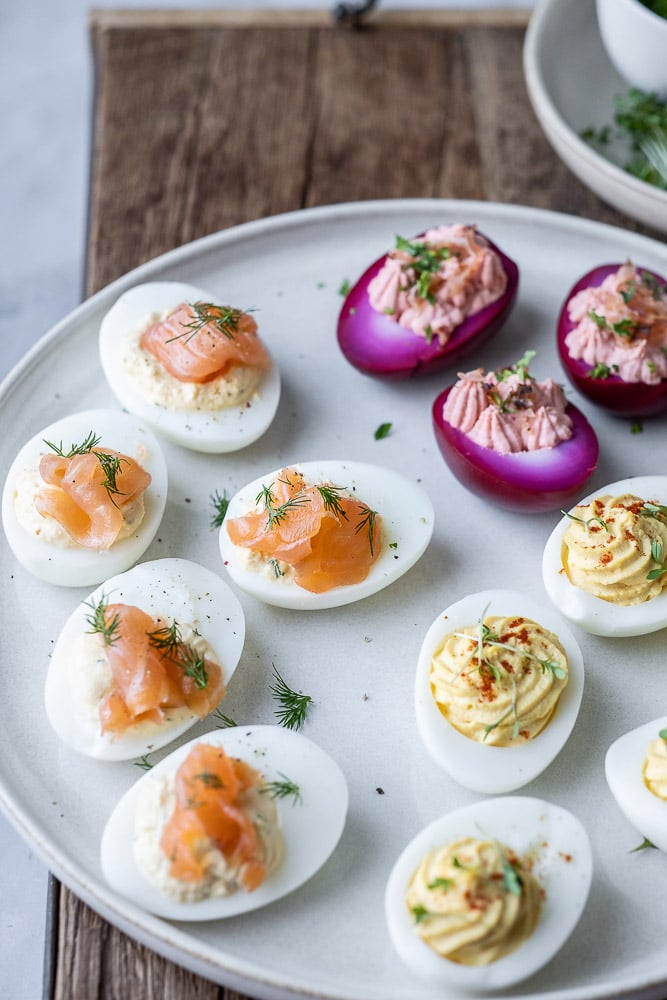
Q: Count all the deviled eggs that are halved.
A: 12